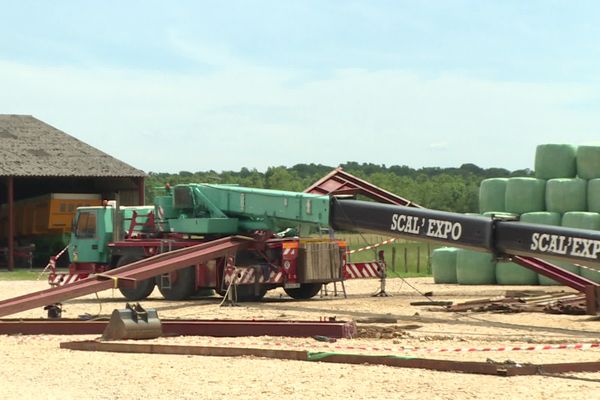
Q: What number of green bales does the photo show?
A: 15